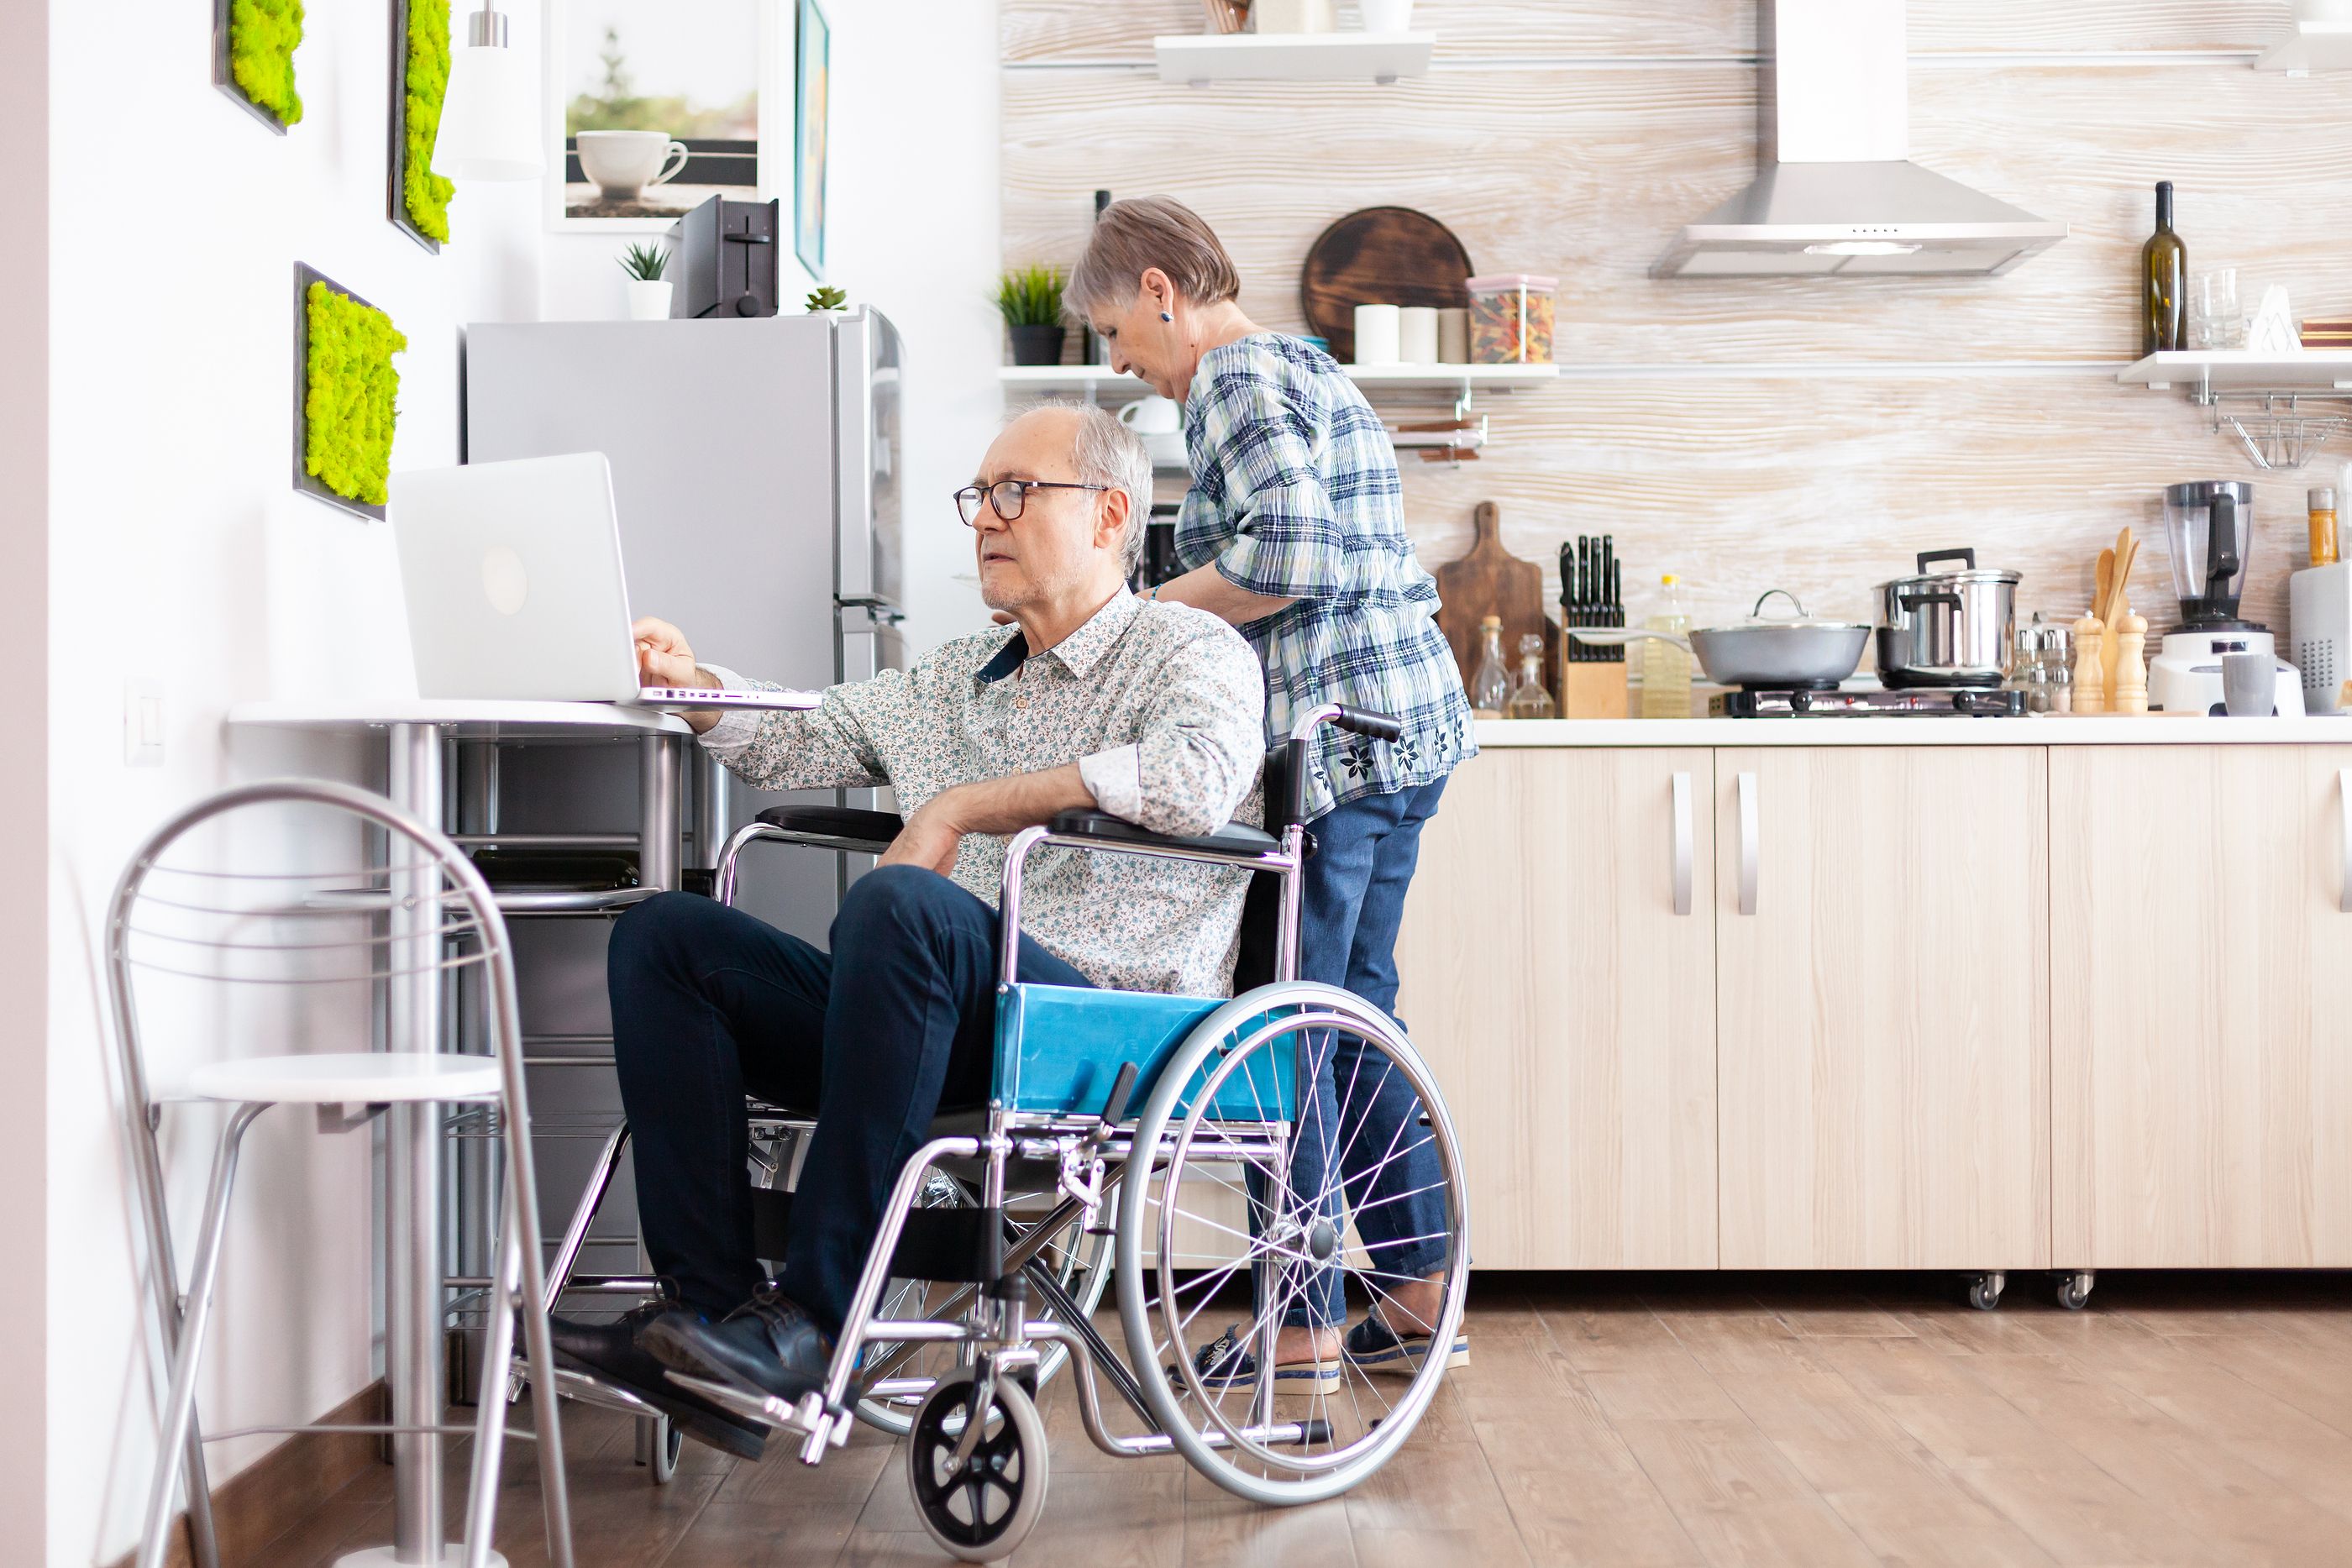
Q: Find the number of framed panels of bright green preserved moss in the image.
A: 3